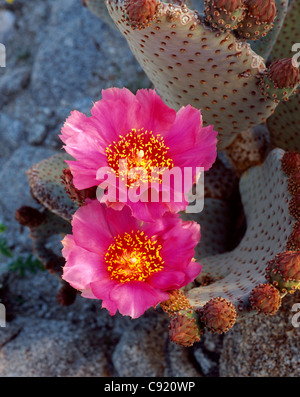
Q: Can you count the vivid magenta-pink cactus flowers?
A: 2